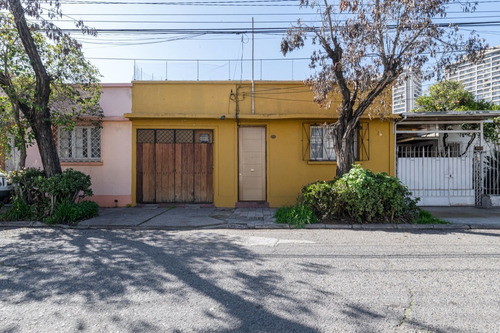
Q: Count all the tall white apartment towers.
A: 2